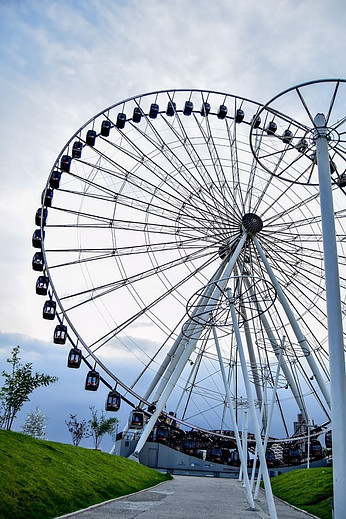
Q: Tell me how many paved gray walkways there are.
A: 1